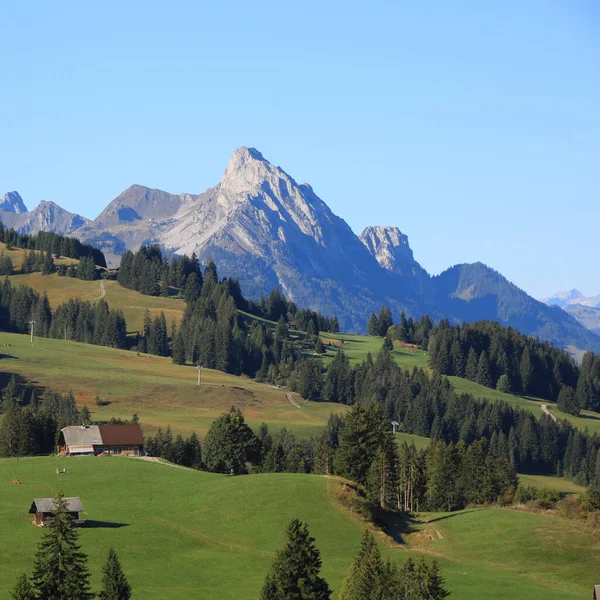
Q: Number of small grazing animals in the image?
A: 3